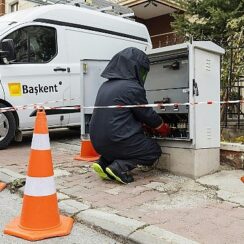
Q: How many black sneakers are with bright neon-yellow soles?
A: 2